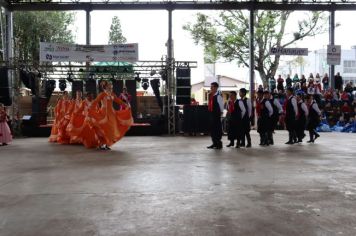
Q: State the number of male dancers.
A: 9